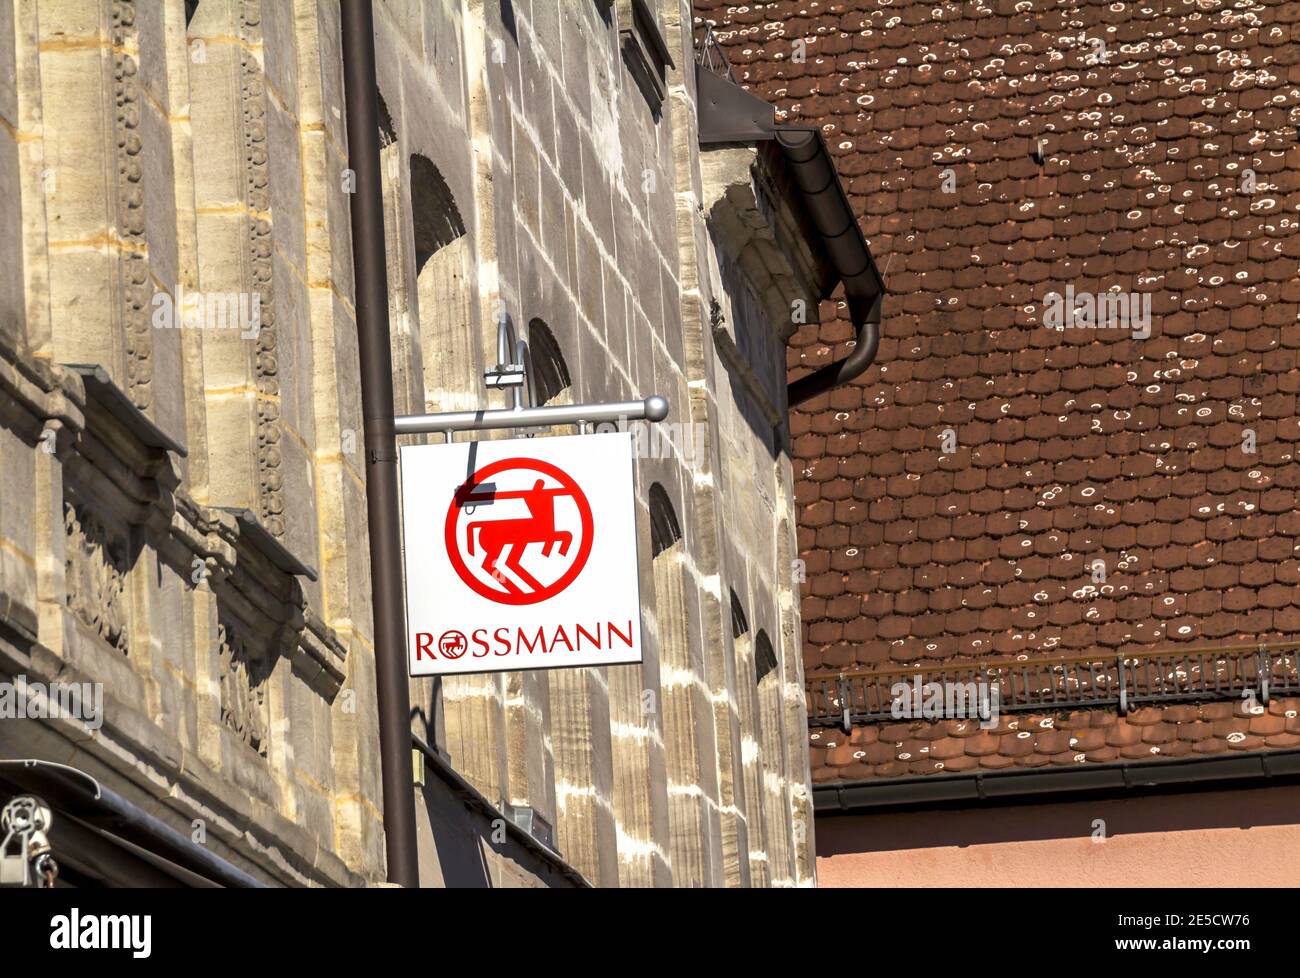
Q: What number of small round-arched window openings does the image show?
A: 6